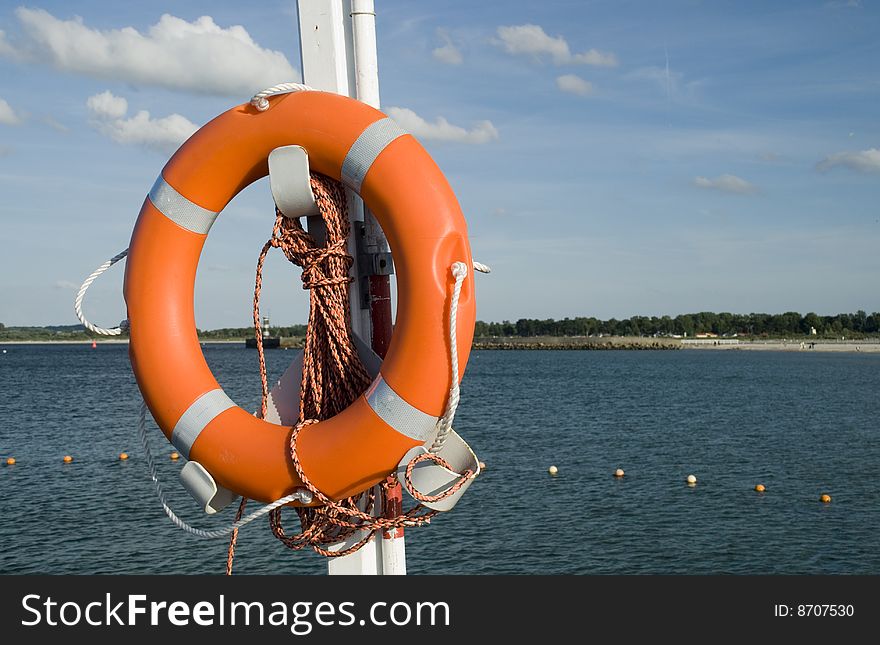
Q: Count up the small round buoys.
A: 10